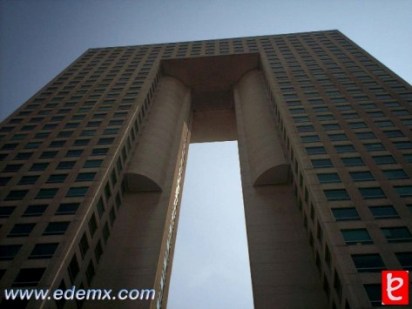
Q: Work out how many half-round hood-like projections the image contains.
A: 2